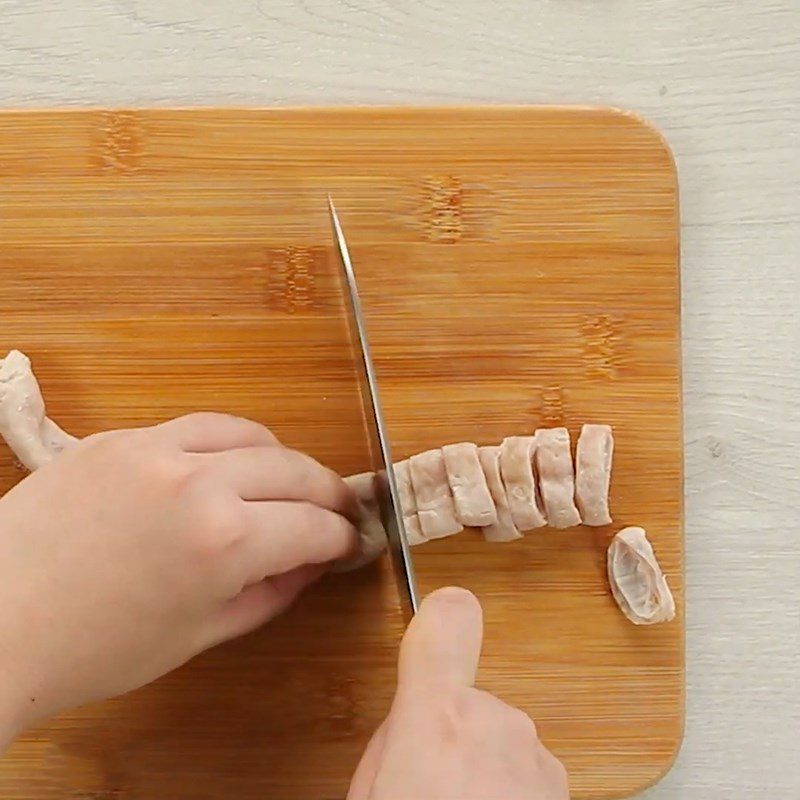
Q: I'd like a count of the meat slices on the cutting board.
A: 8